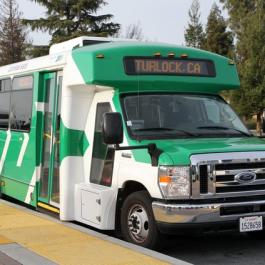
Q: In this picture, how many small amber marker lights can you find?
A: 5